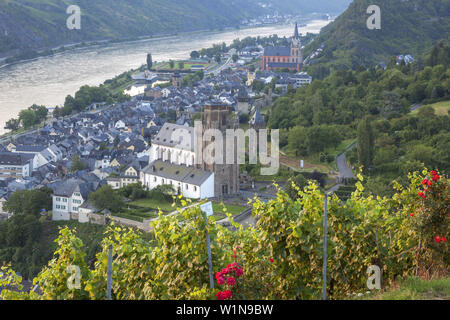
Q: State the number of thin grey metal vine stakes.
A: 3